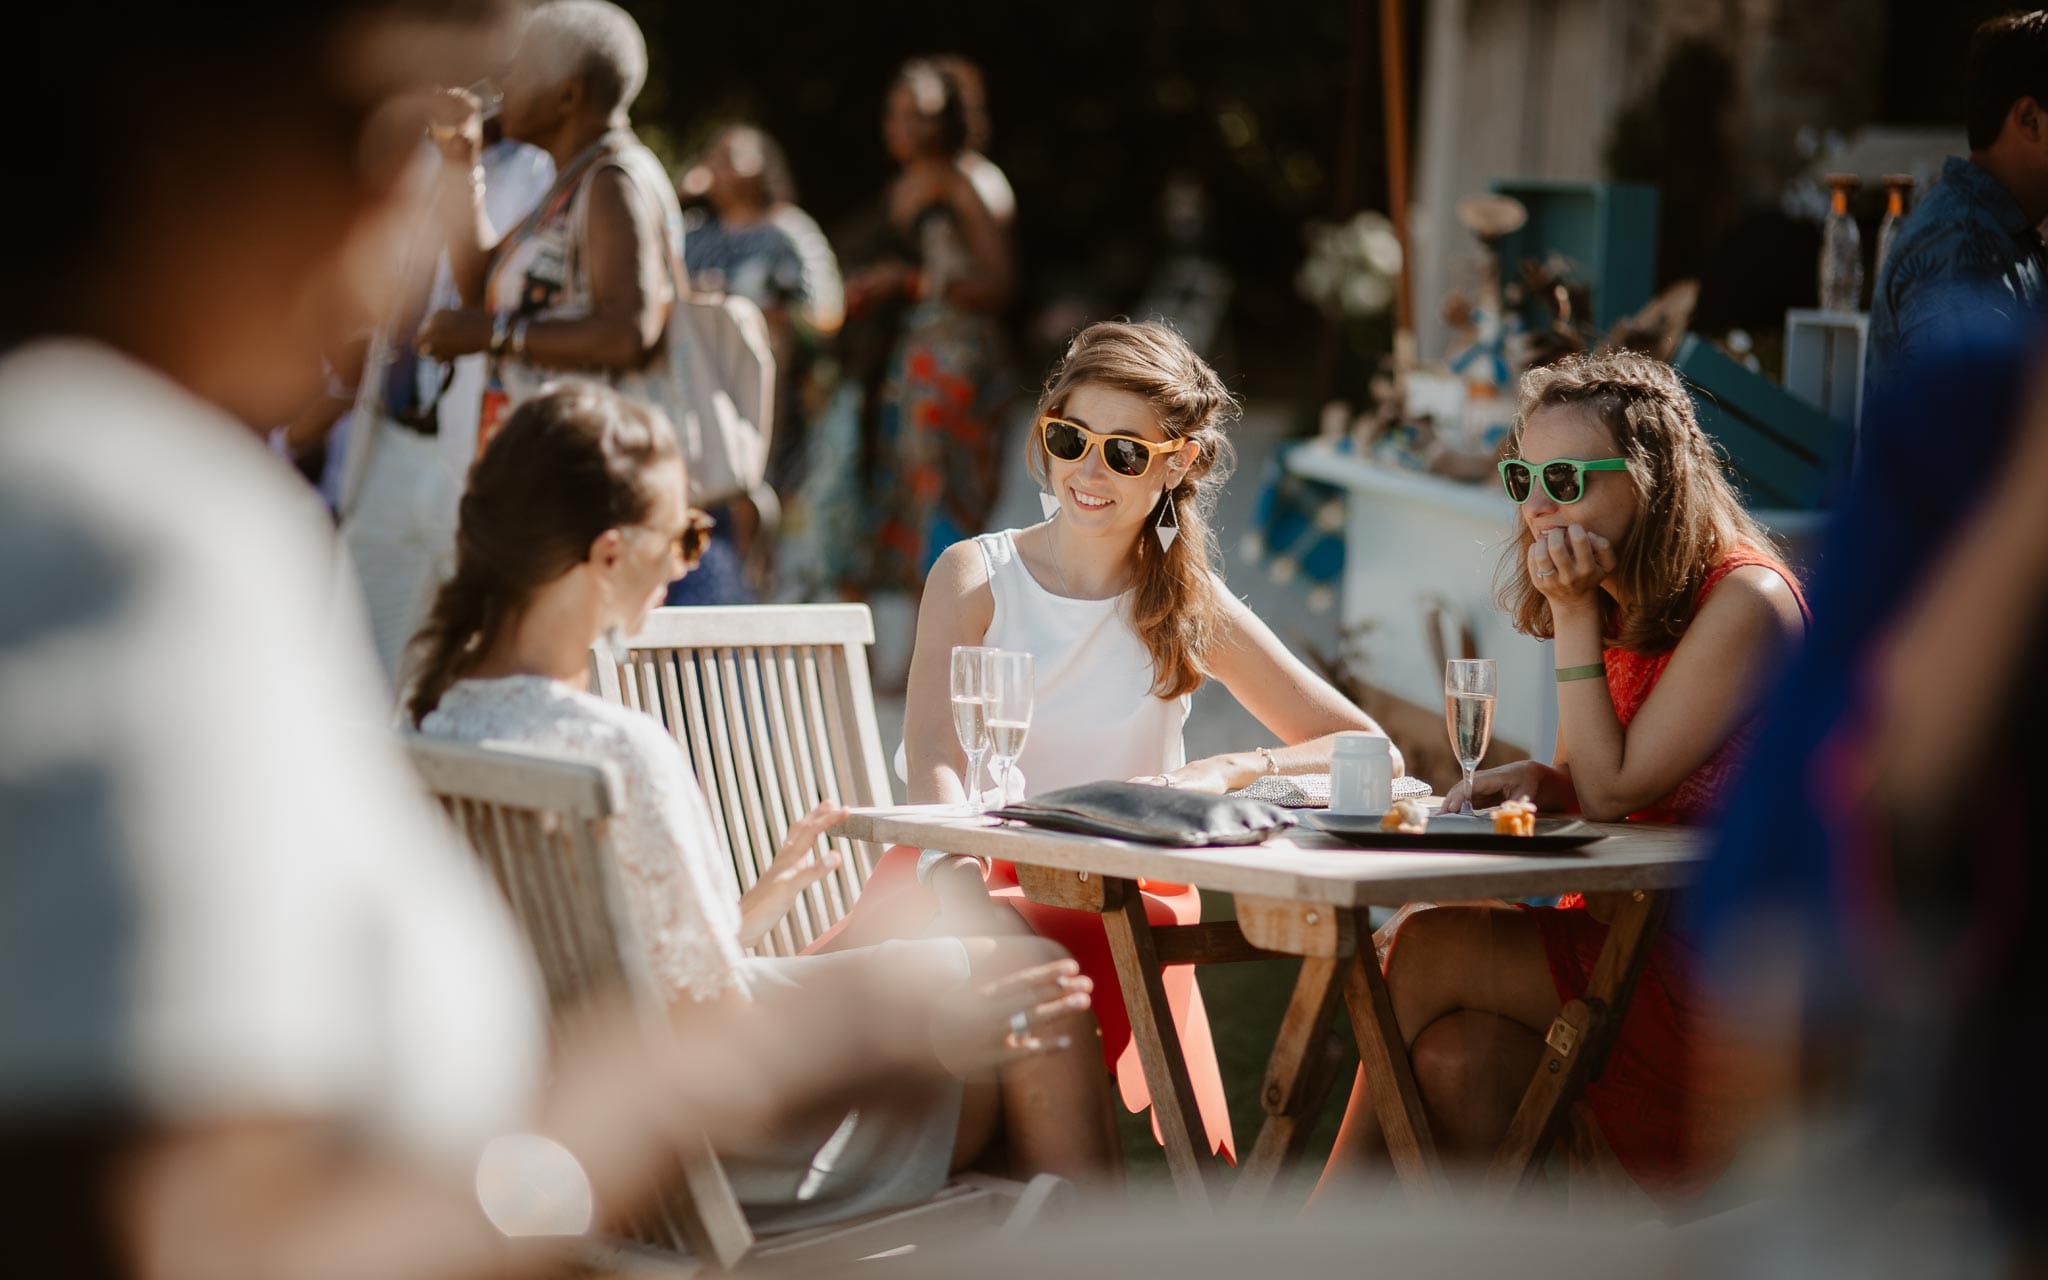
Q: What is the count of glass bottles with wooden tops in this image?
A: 2